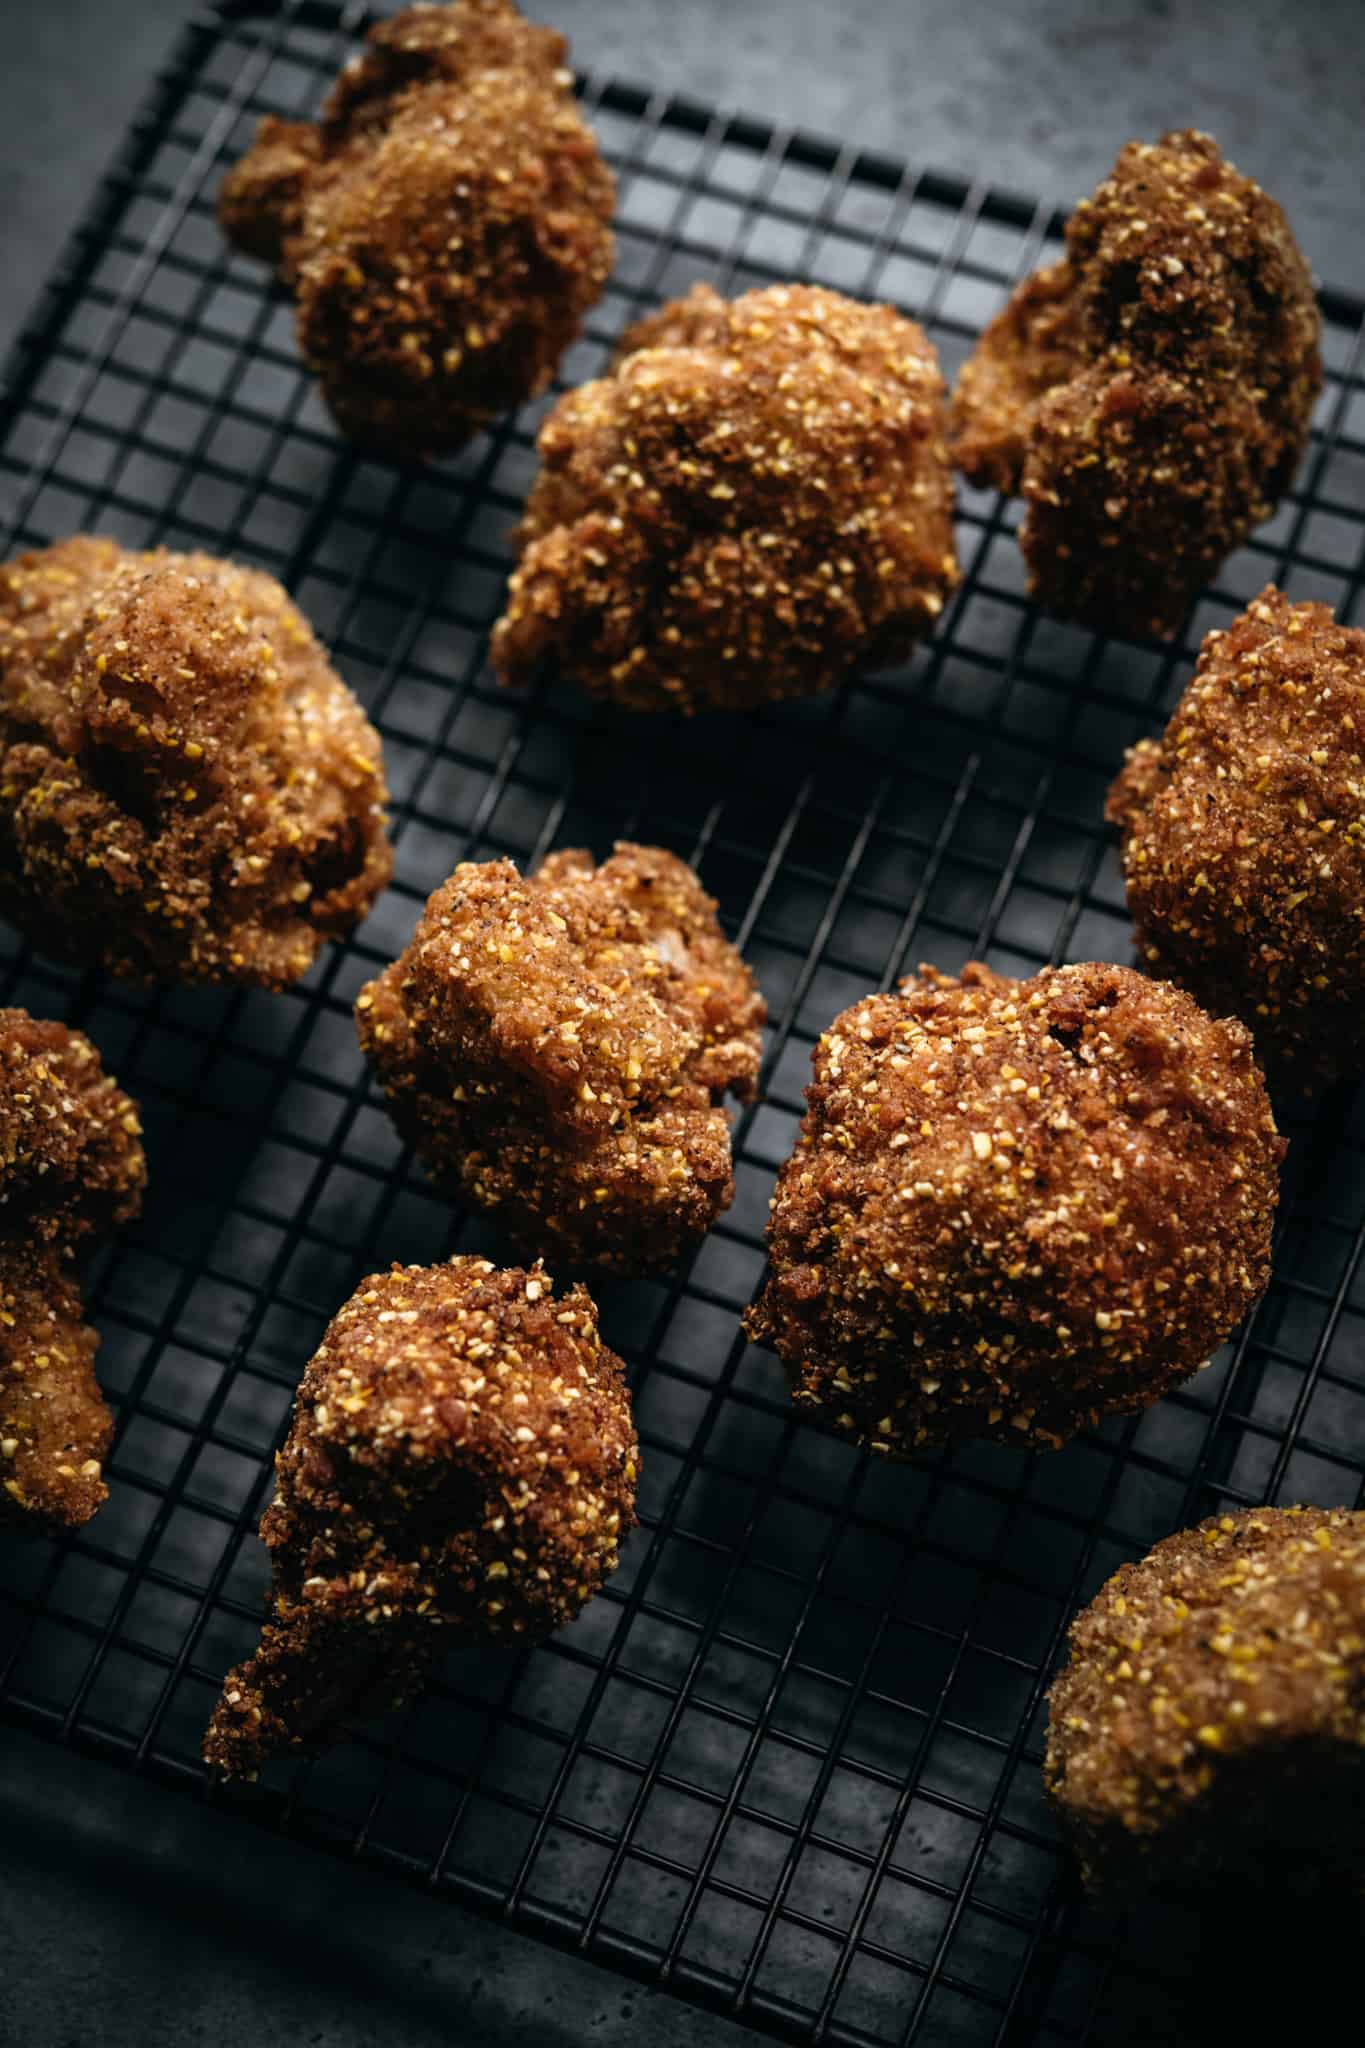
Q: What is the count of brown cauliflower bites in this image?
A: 10